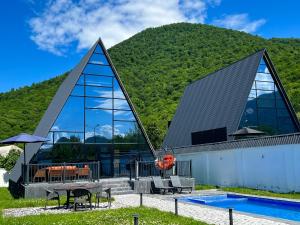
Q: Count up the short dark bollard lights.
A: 4